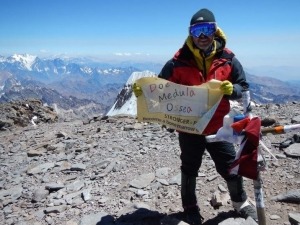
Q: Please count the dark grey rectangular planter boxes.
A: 0